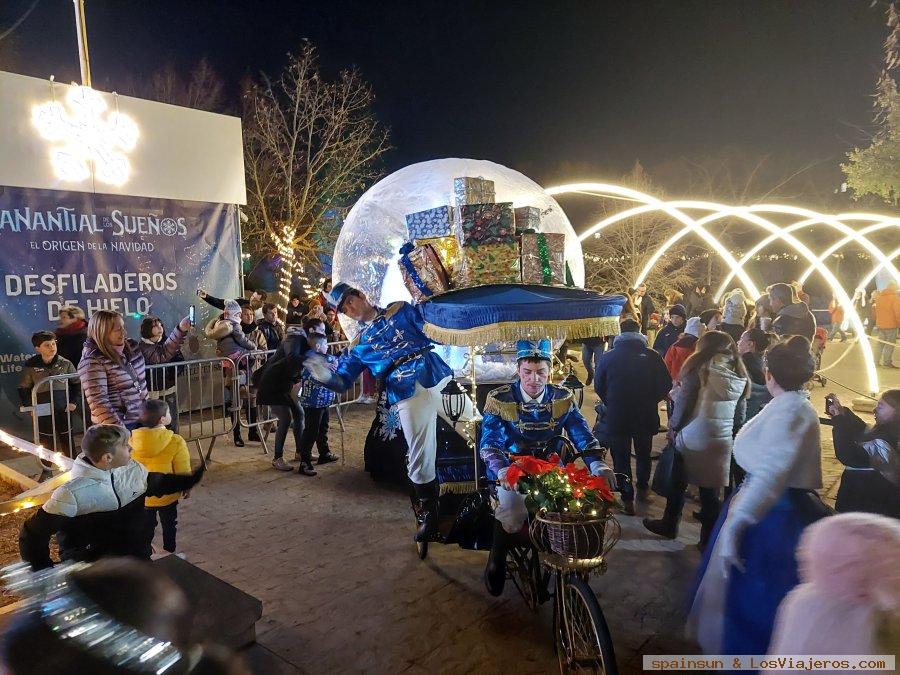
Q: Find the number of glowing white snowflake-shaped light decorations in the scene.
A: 1